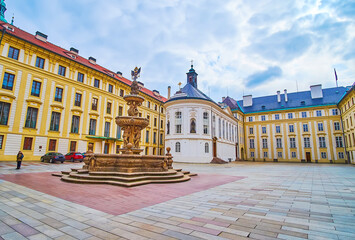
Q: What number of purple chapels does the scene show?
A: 0